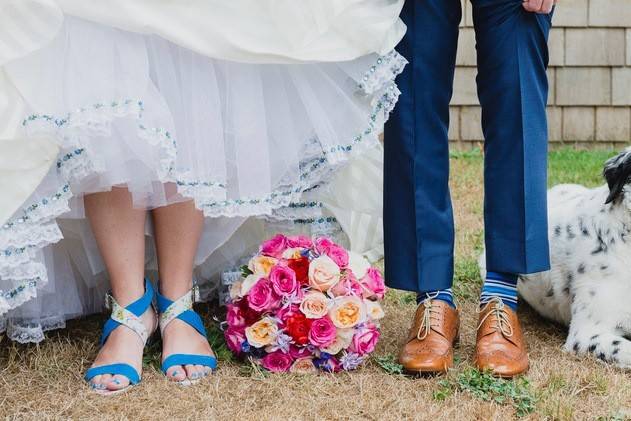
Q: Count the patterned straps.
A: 2